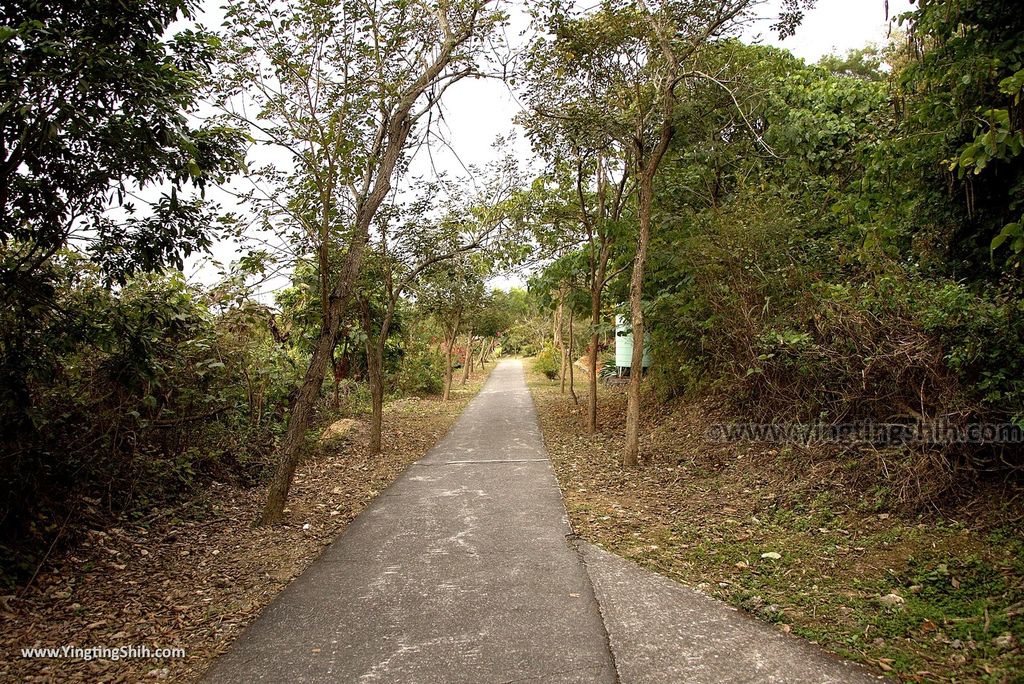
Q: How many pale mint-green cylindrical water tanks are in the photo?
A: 1